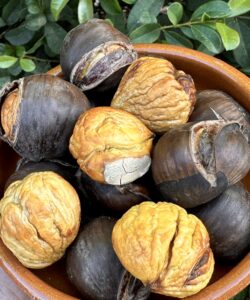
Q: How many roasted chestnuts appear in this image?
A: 12